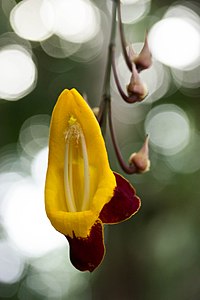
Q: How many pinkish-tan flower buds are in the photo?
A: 3